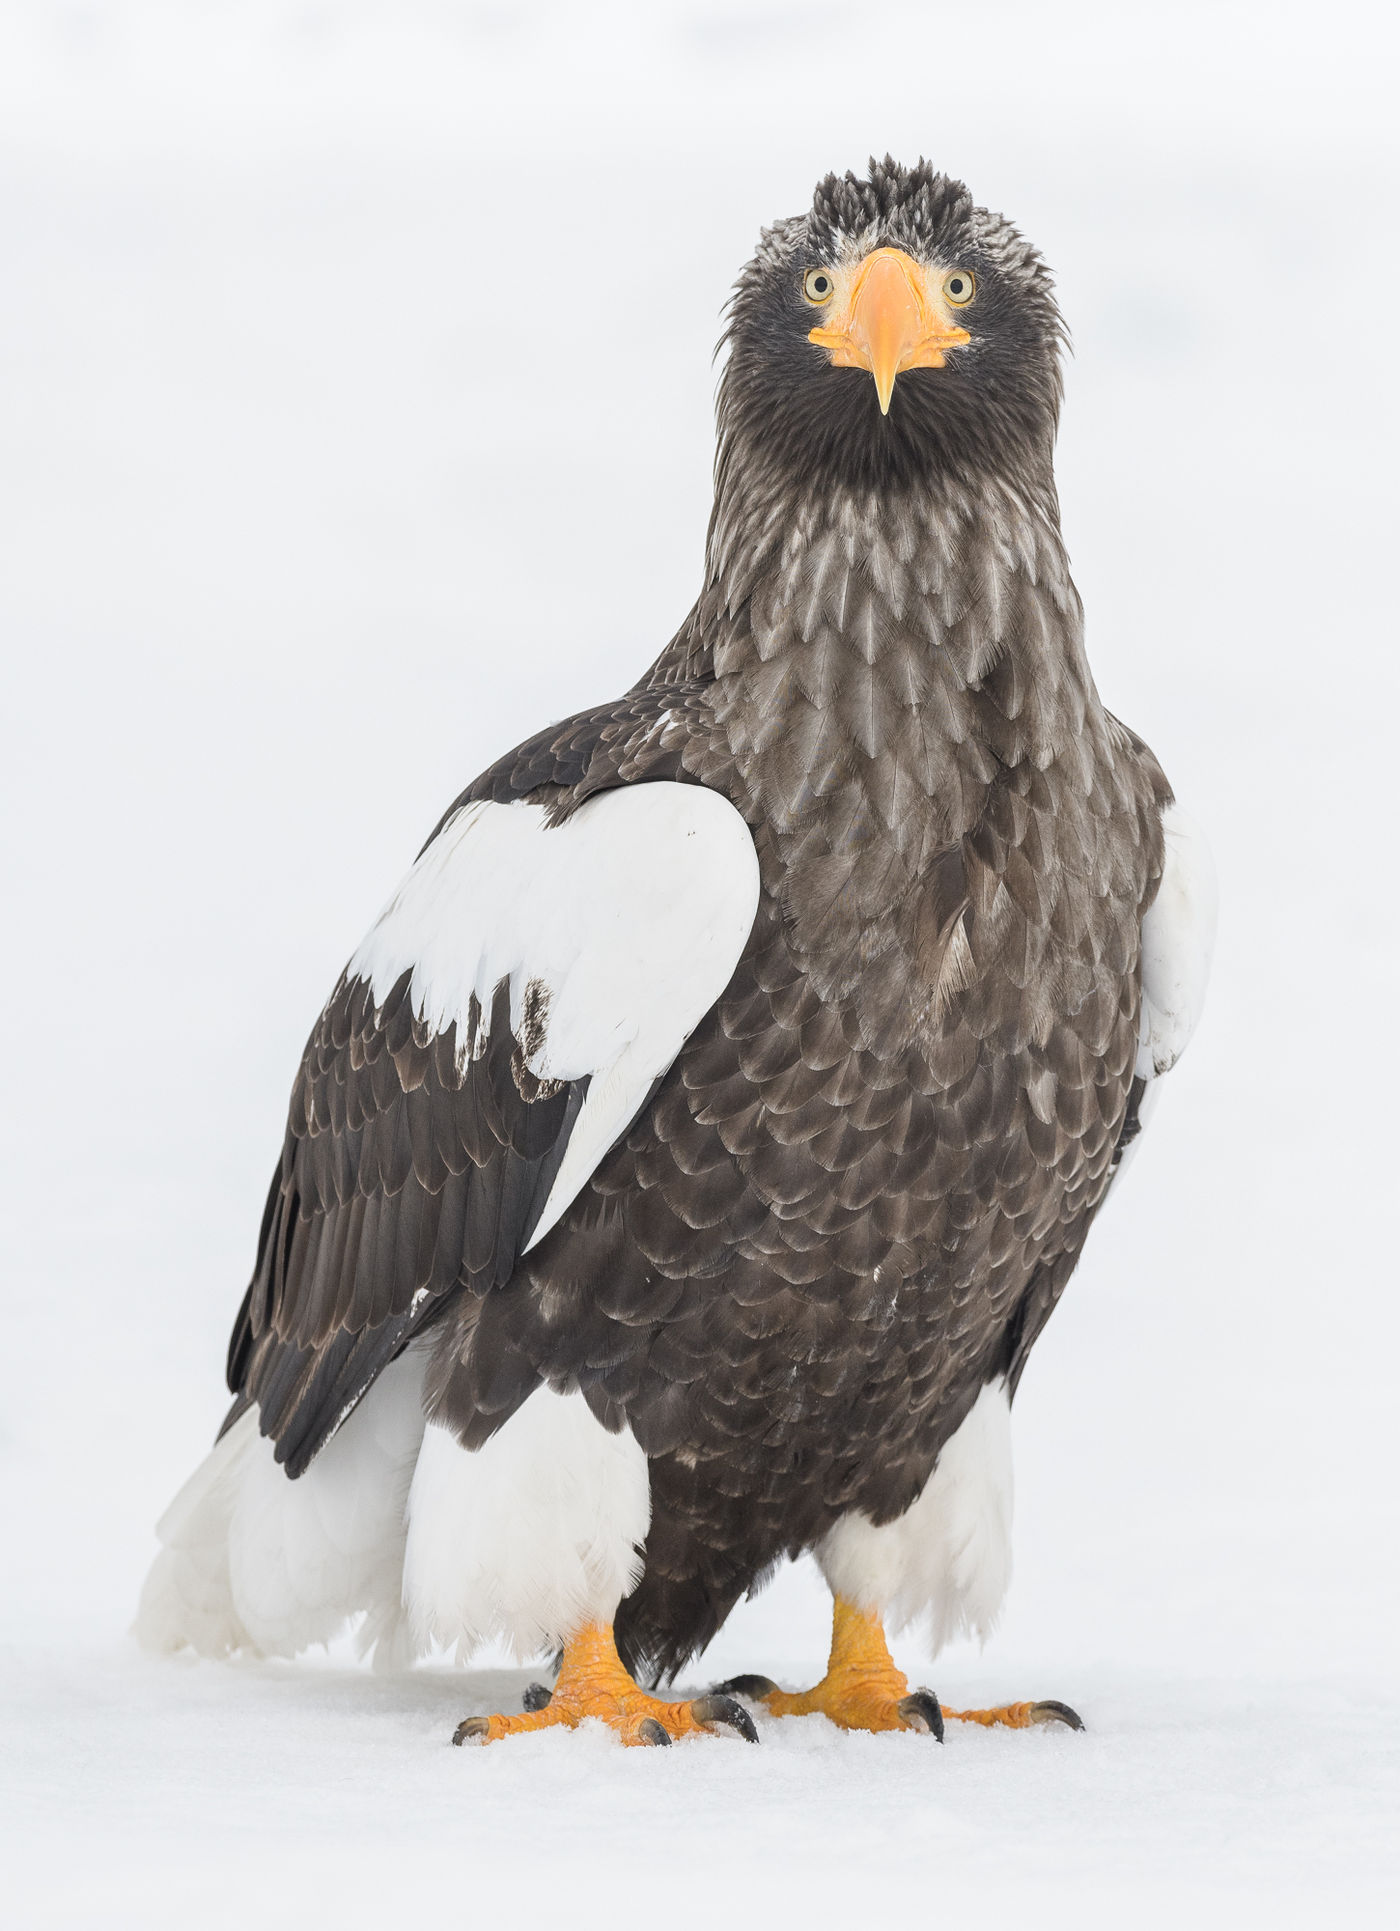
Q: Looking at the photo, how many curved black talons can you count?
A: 7